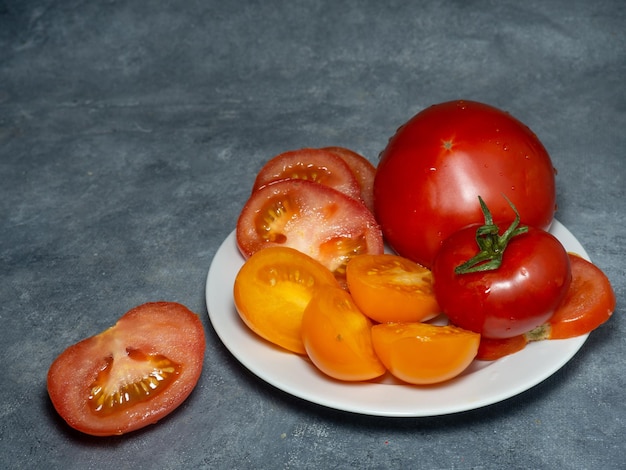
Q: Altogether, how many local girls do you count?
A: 0